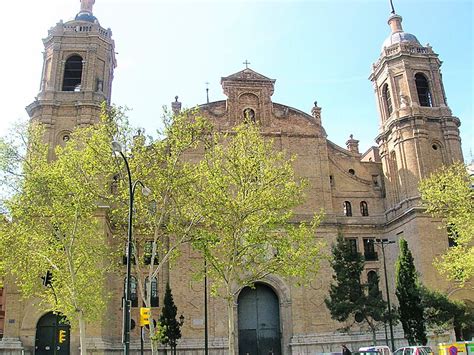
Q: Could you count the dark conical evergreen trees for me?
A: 3